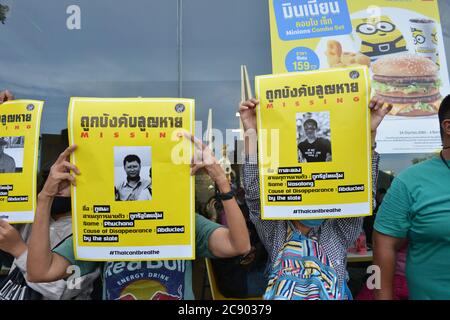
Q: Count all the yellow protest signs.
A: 3